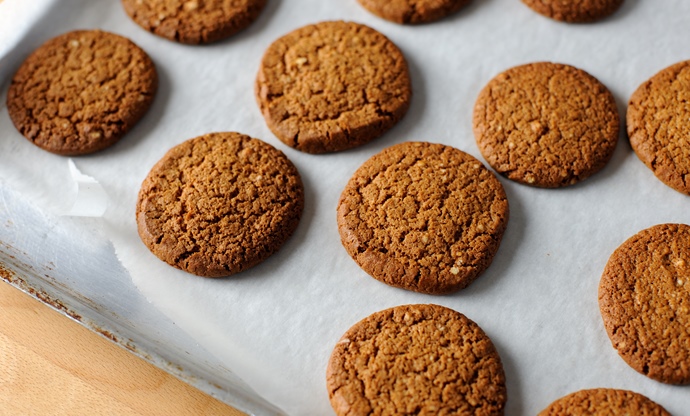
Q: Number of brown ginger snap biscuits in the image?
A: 12